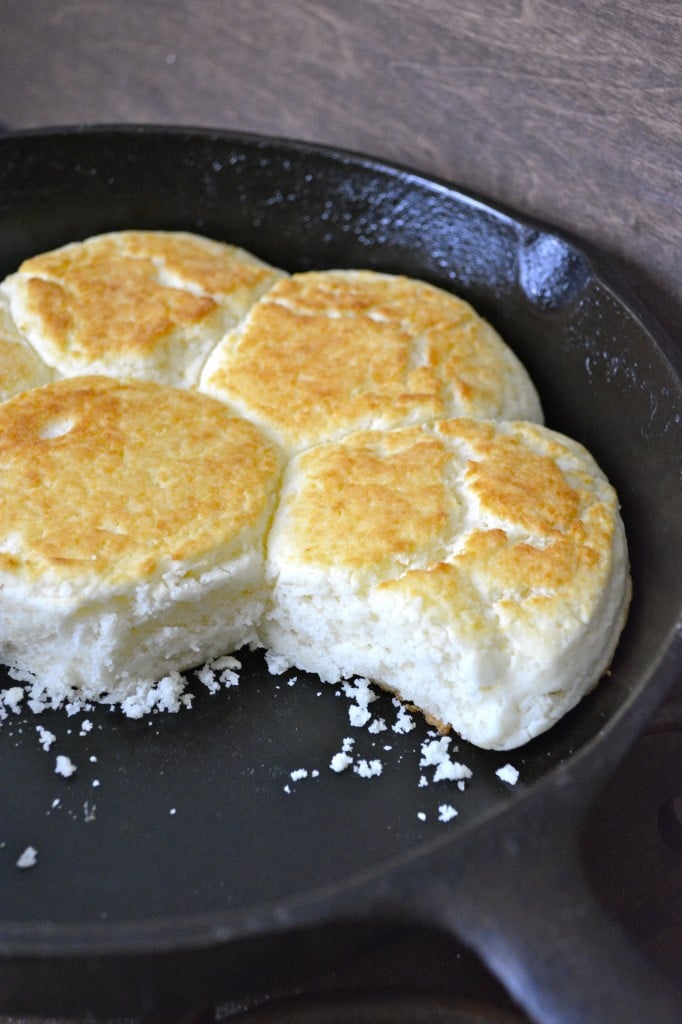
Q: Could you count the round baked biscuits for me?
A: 5